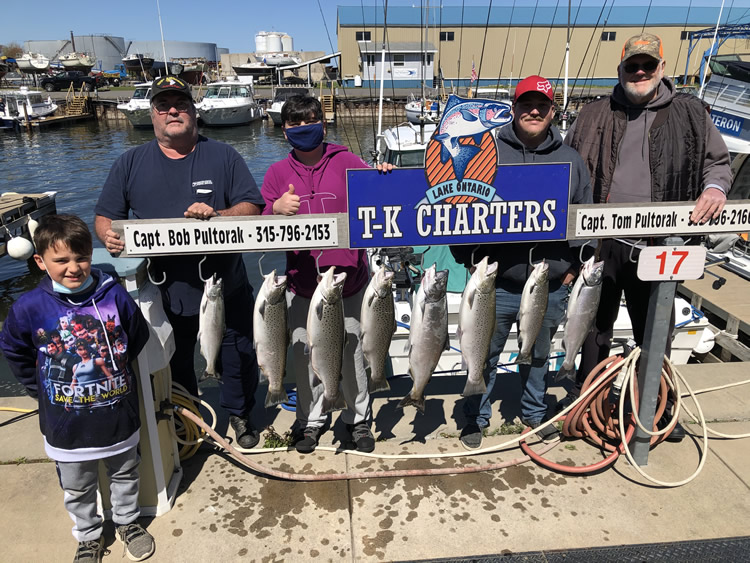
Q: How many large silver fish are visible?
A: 8